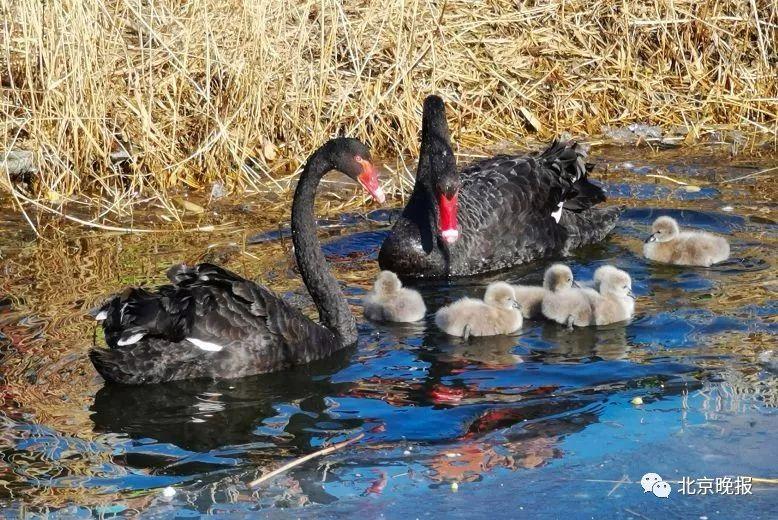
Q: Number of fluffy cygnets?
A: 6